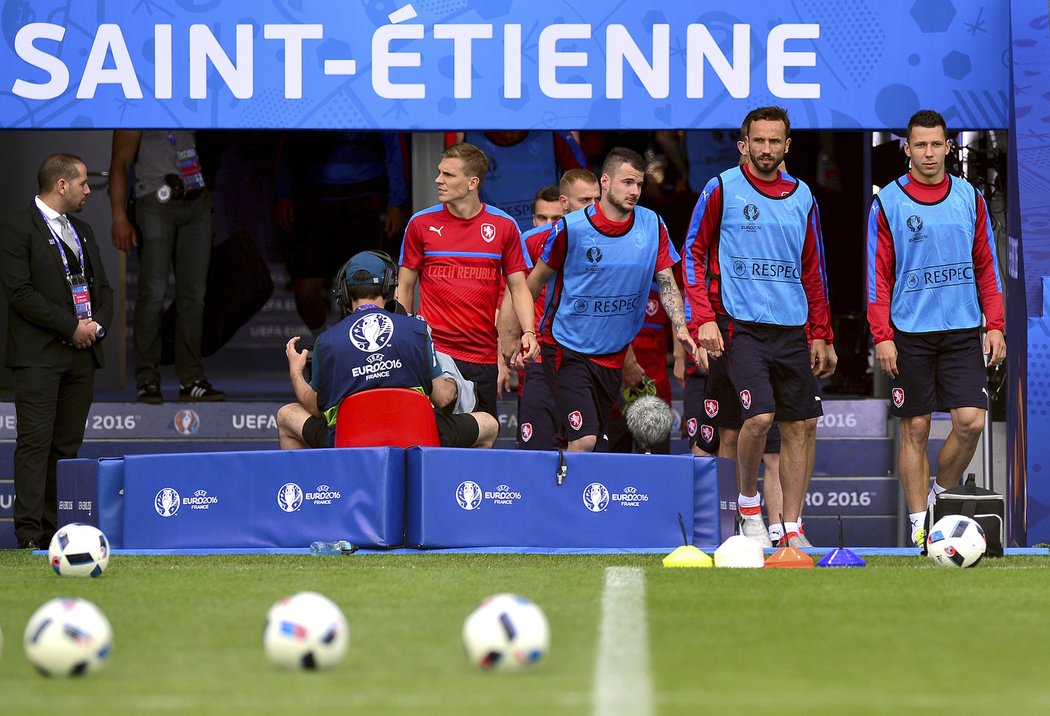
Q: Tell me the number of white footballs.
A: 5